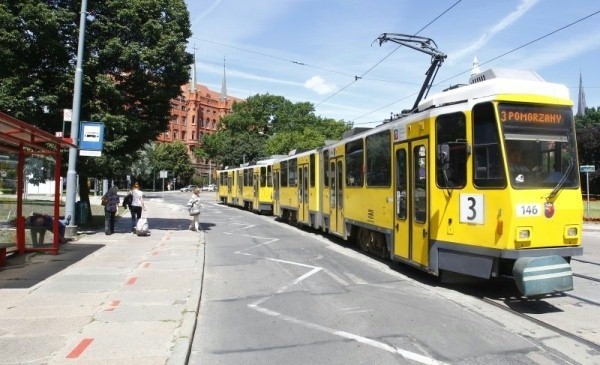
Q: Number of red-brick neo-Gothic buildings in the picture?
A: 1